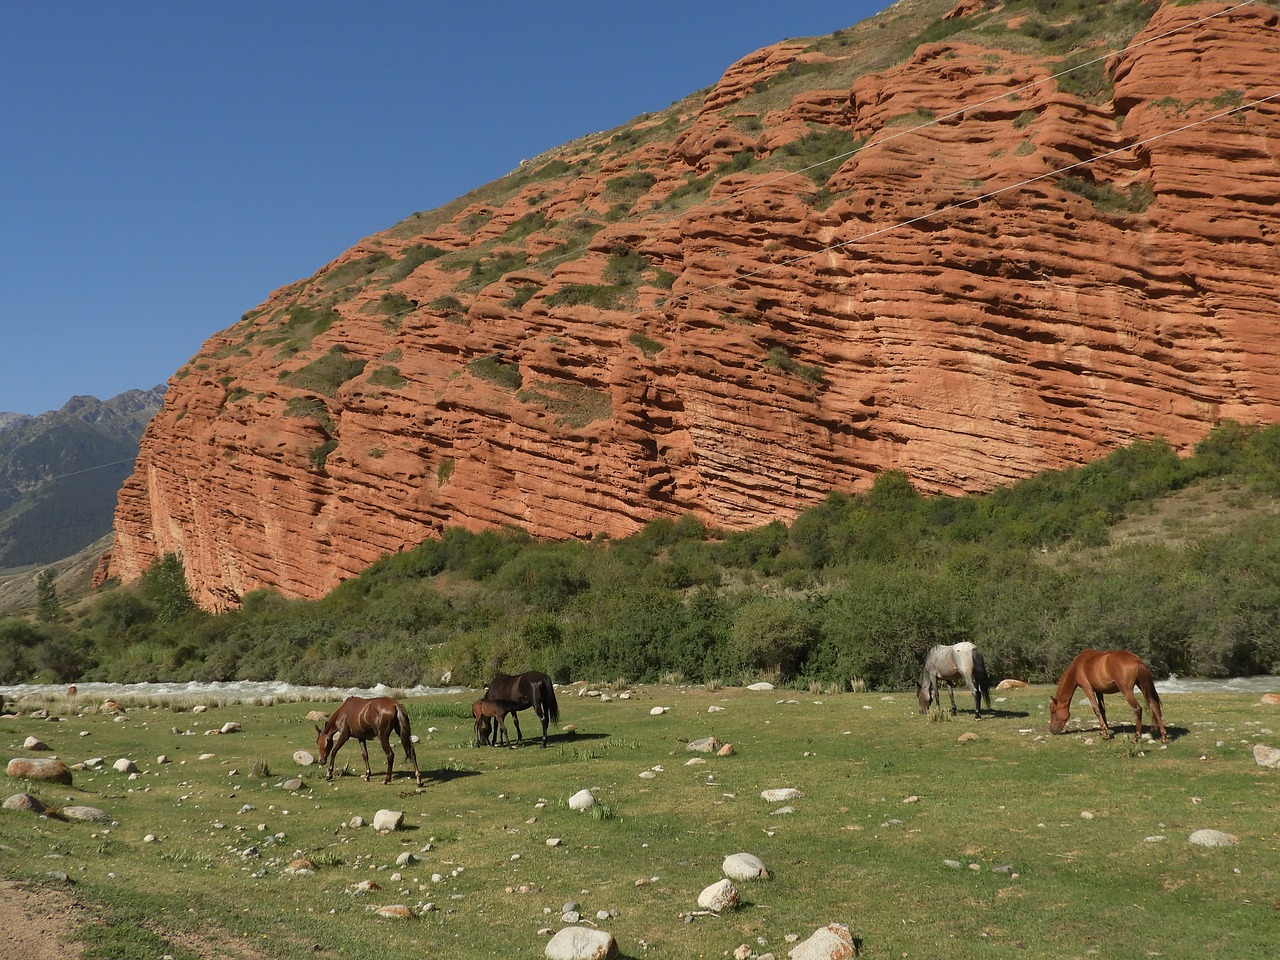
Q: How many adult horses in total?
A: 4